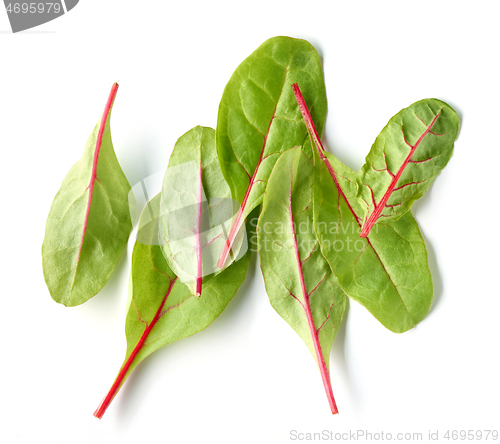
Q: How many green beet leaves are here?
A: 7